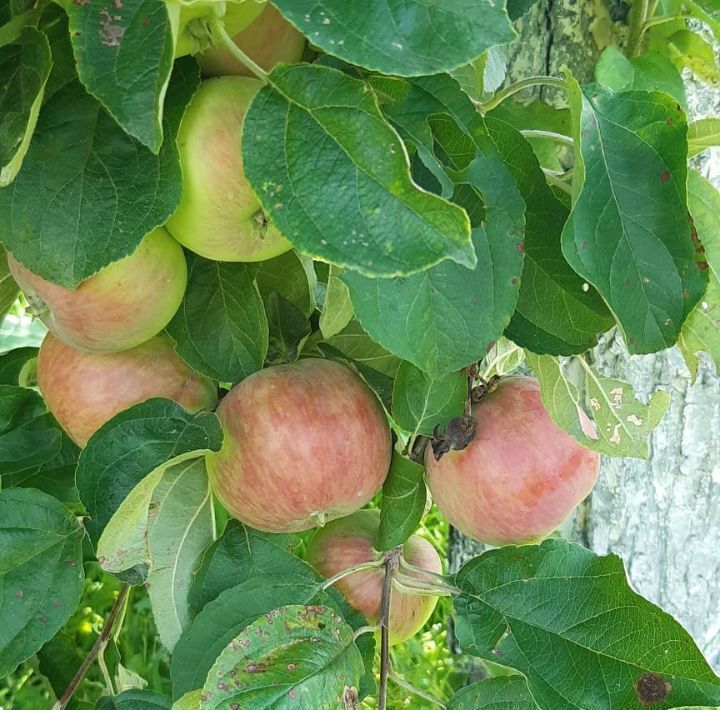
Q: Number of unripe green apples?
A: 2